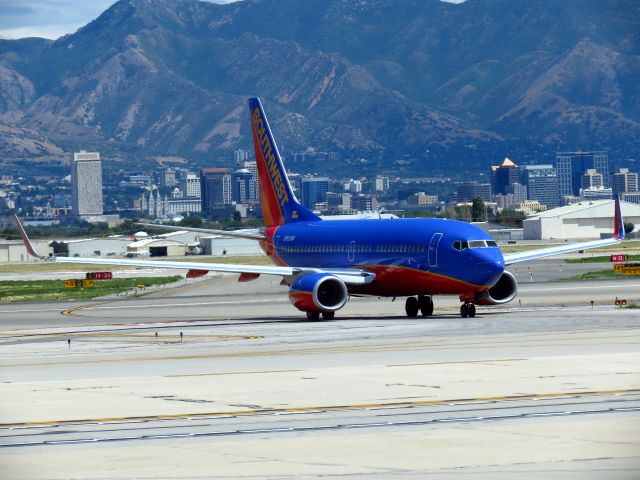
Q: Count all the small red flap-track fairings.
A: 3